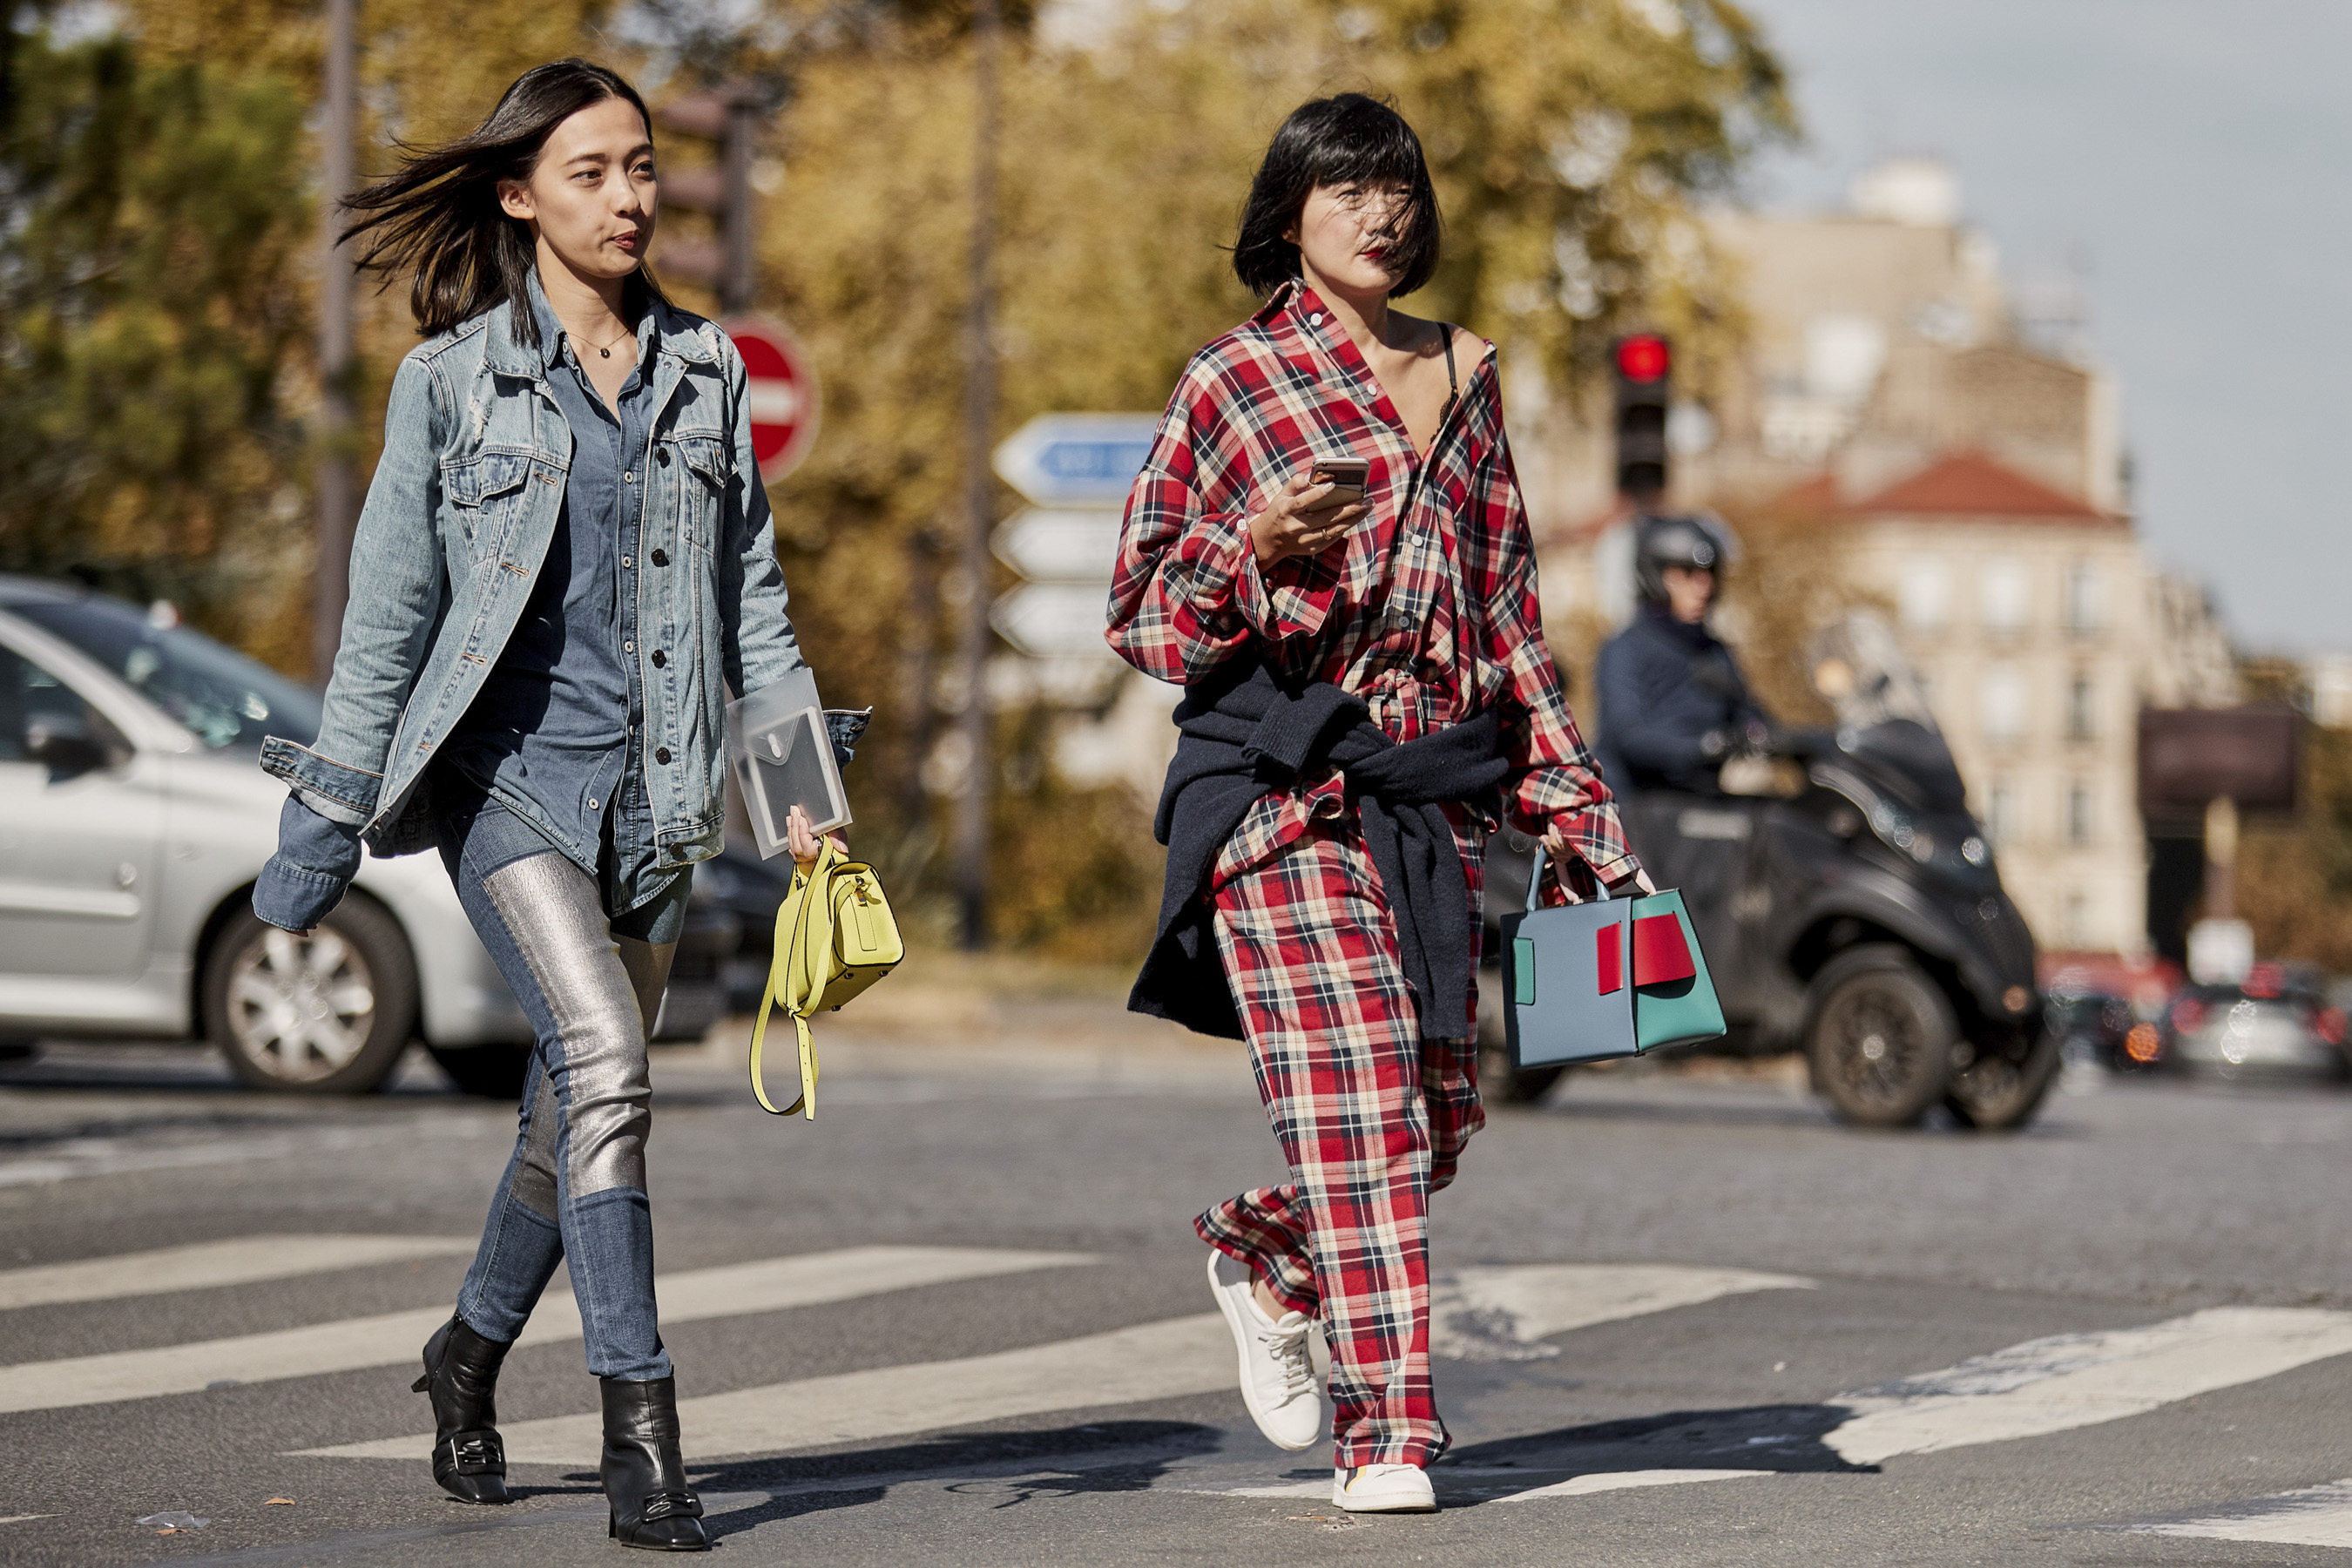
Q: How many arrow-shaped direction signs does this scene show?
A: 3